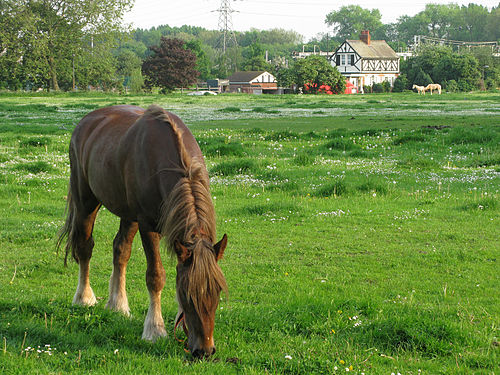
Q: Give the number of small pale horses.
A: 2